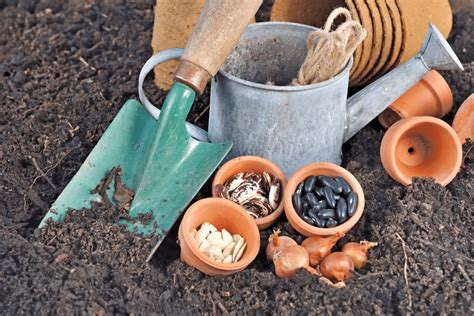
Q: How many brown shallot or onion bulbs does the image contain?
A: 5